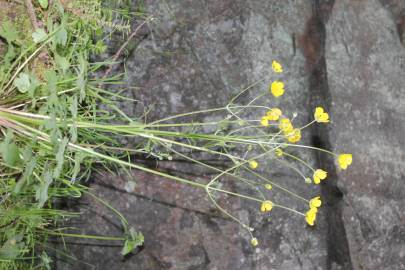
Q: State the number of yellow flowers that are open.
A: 12